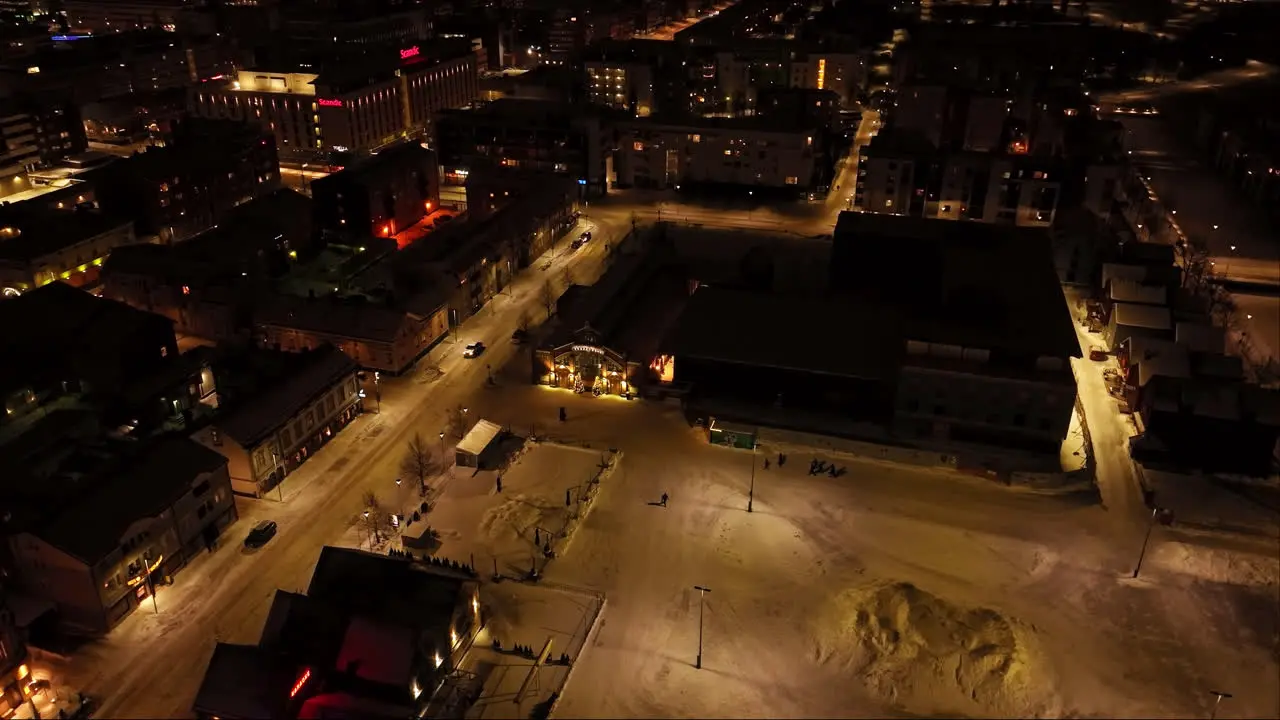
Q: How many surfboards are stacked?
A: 0